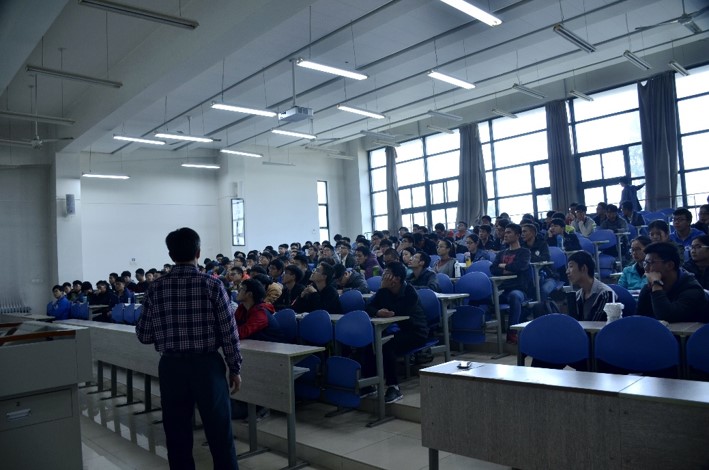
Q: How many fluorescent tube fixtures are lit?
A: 11